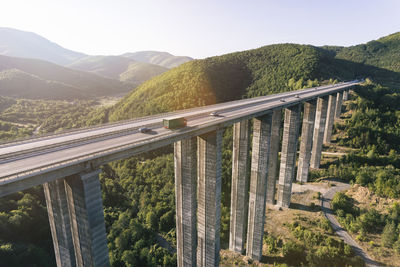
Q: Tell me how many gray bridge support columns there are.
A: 13